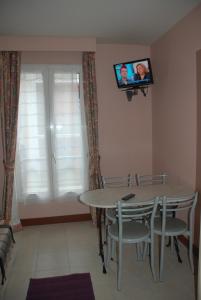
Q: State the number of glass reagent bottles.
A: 0